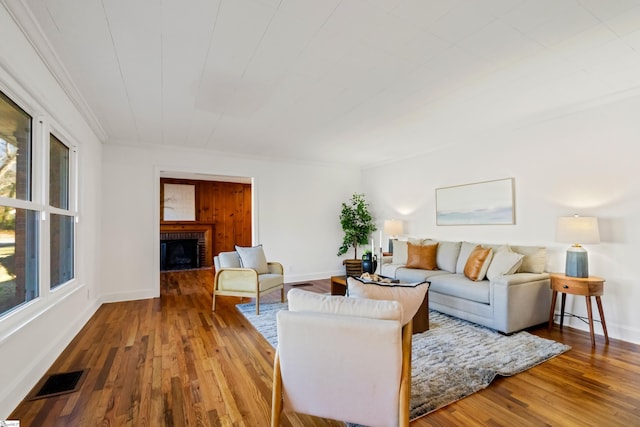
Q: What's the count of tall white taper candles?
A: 2